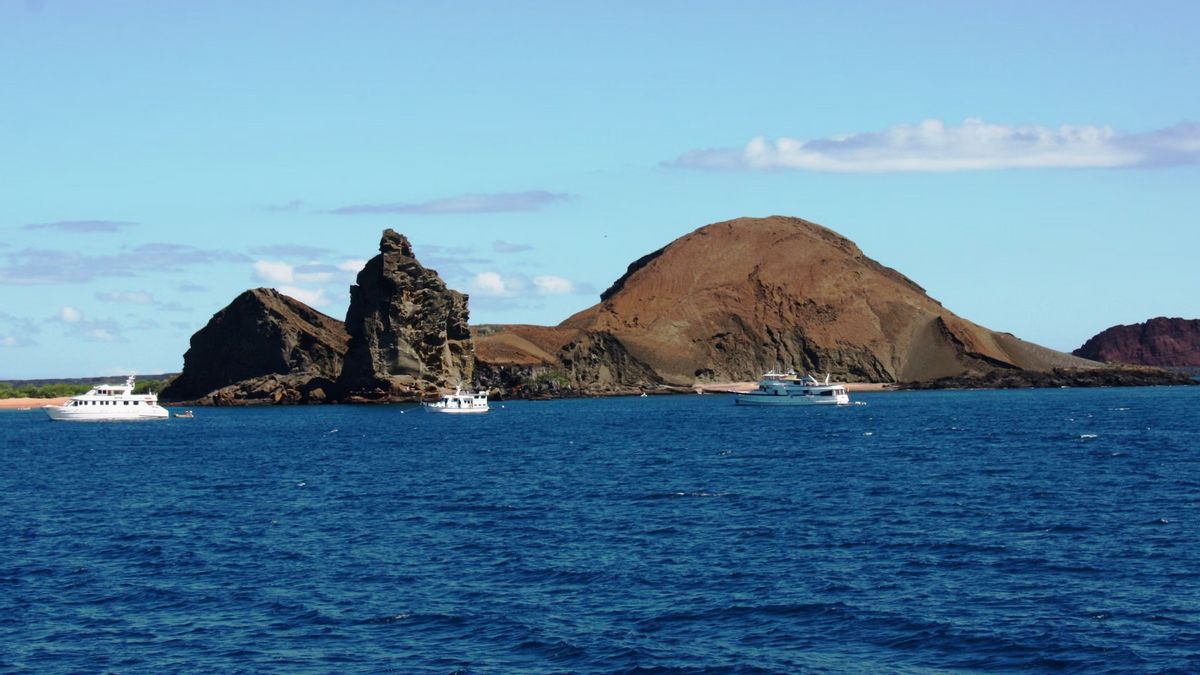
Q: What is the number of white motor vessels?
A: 3